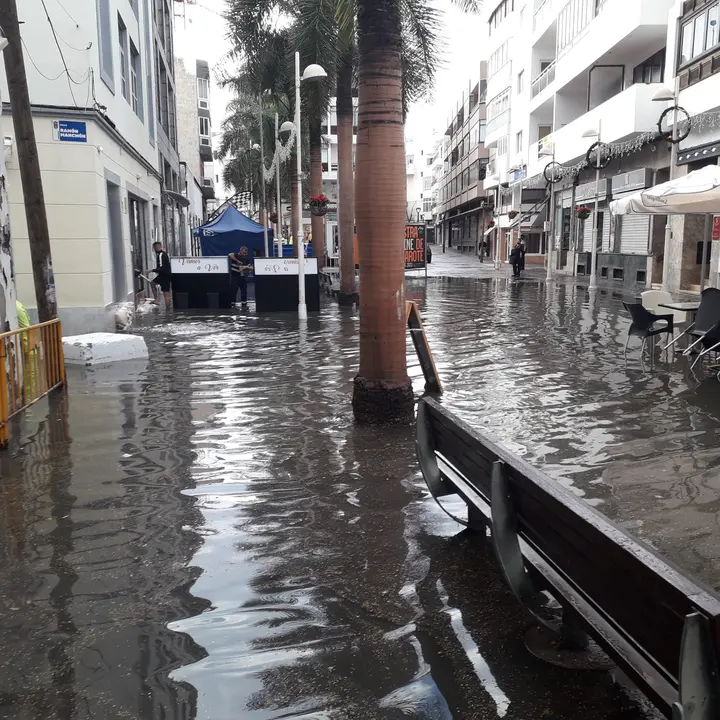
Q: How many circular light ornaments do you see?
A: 3